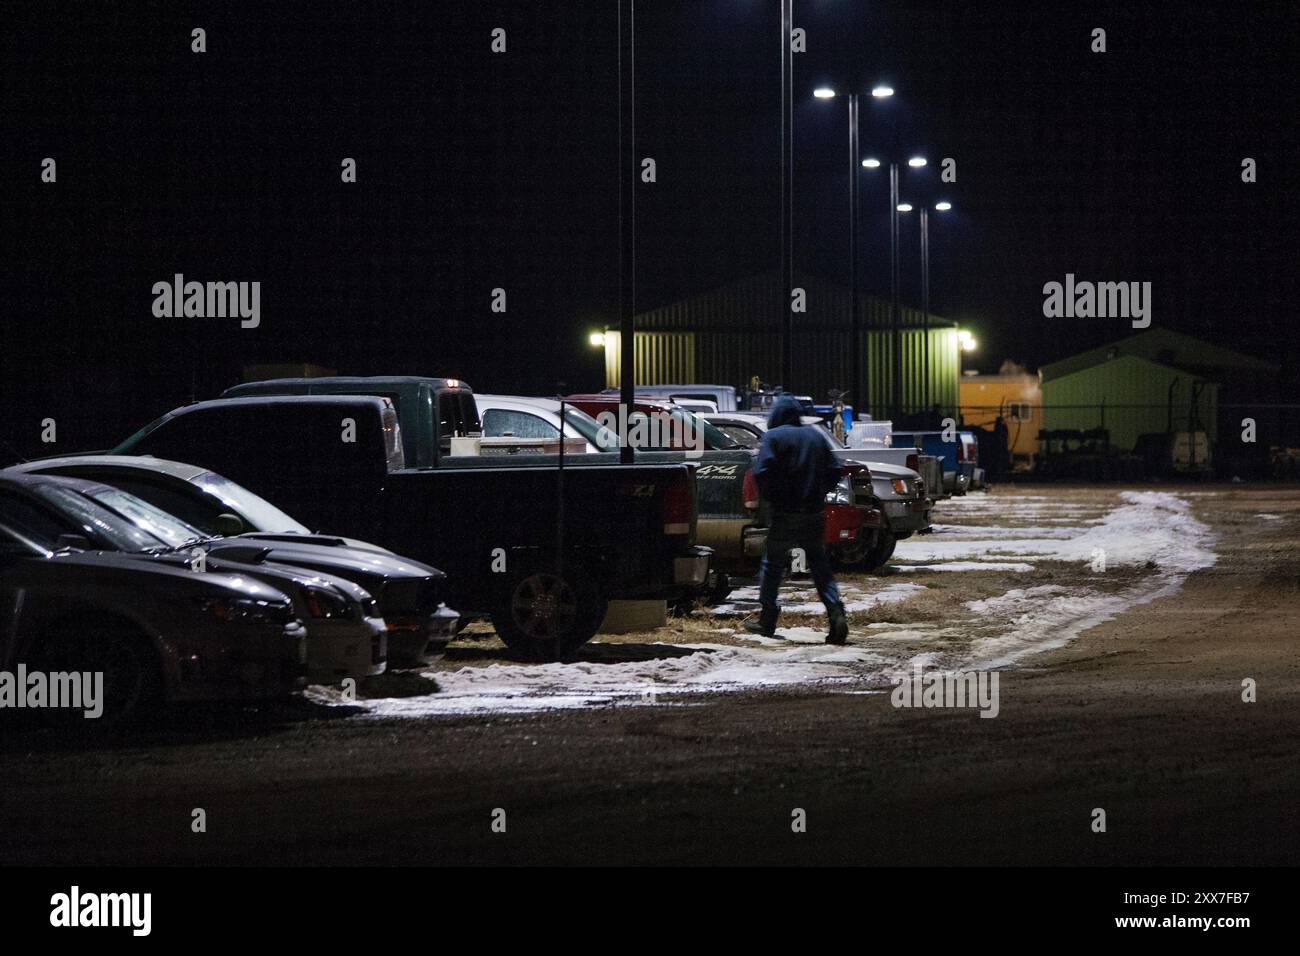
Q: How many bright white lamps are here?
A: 6